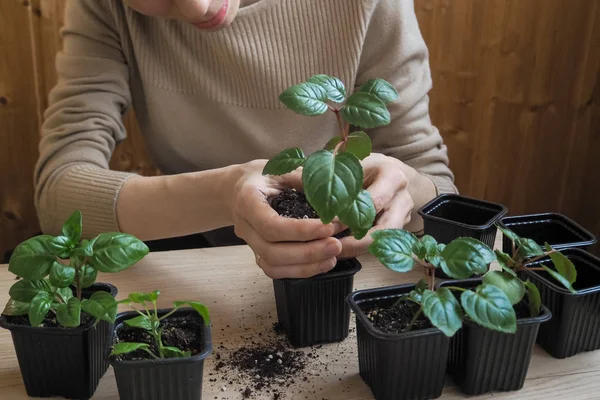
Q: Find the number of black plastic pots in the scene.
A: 8